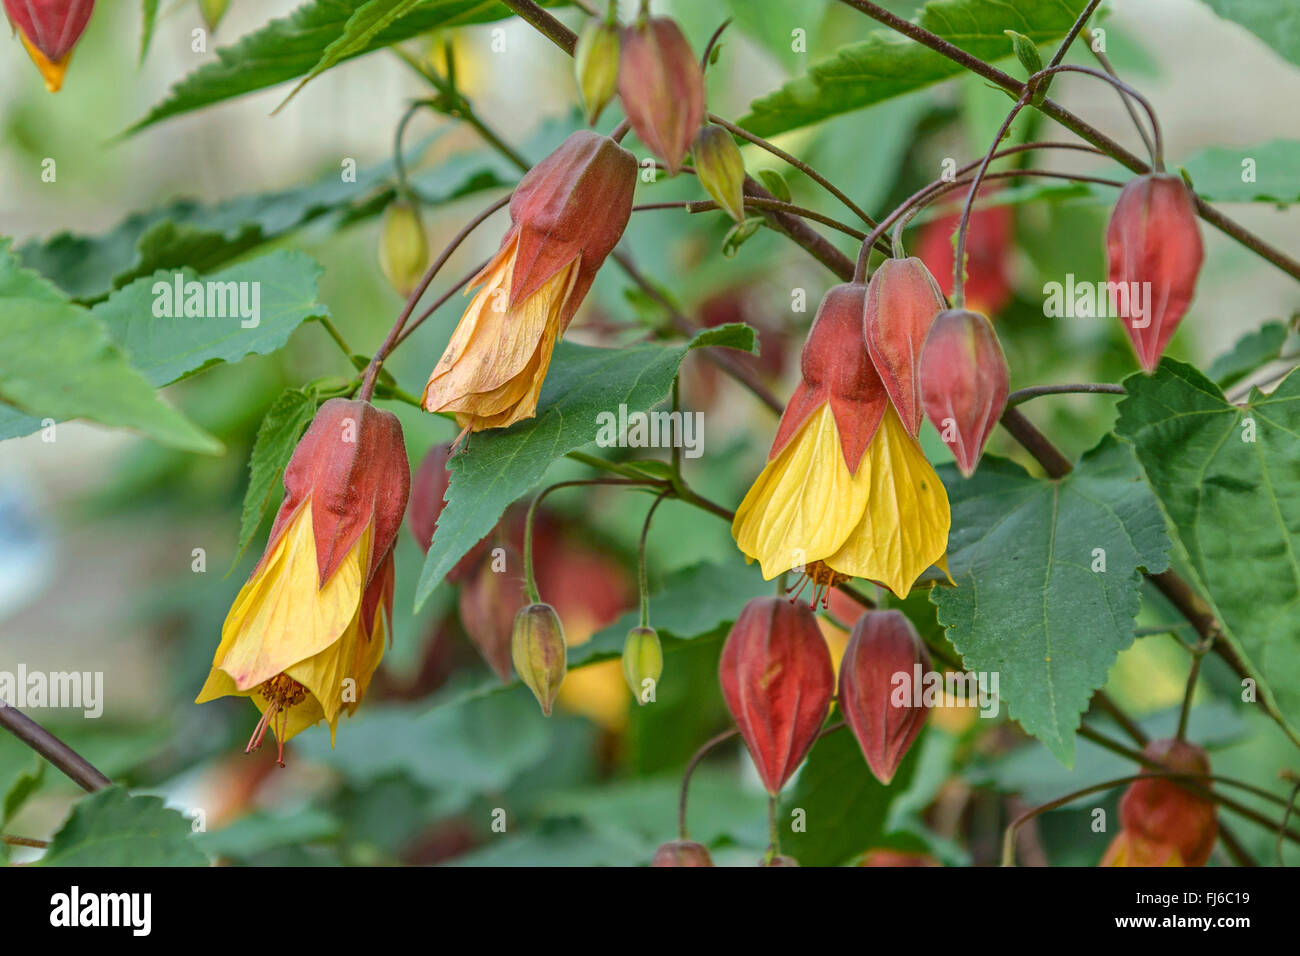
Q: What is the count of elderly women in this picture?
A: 0